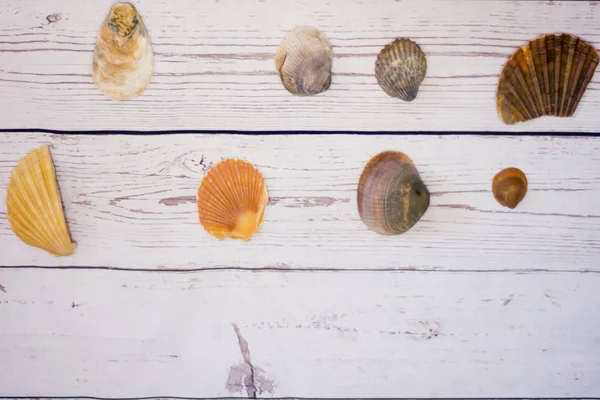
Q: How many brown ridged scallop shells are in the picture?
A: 1